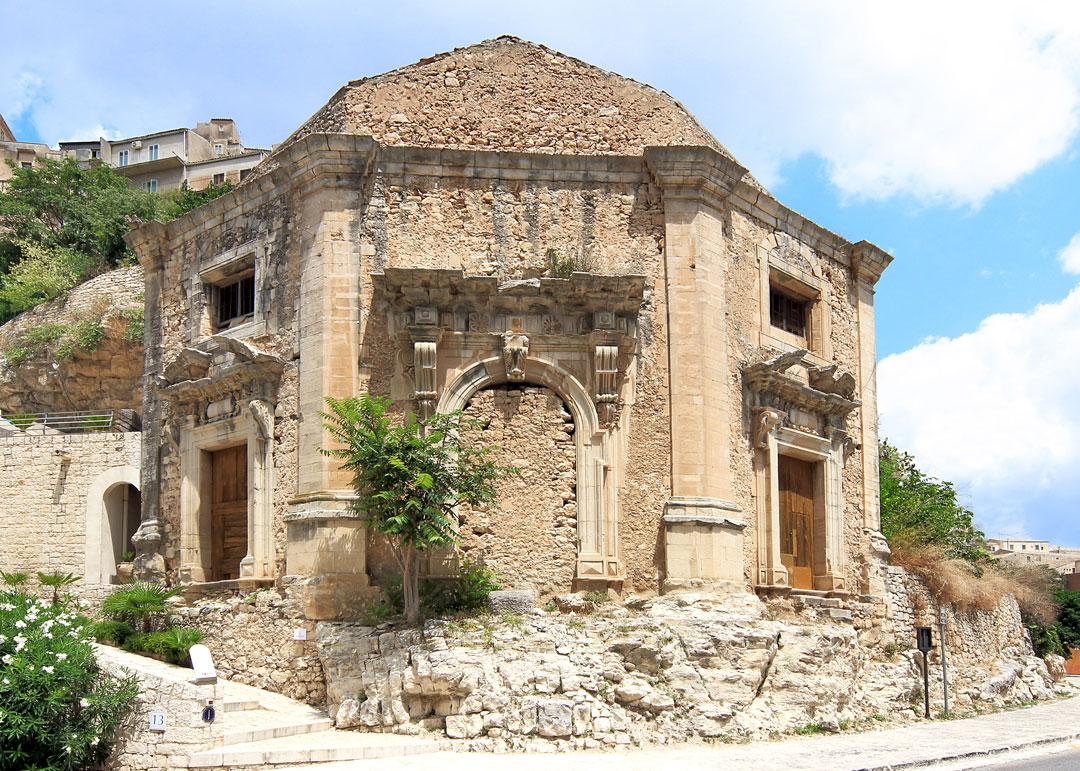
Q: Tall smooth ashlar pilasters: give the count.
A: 4